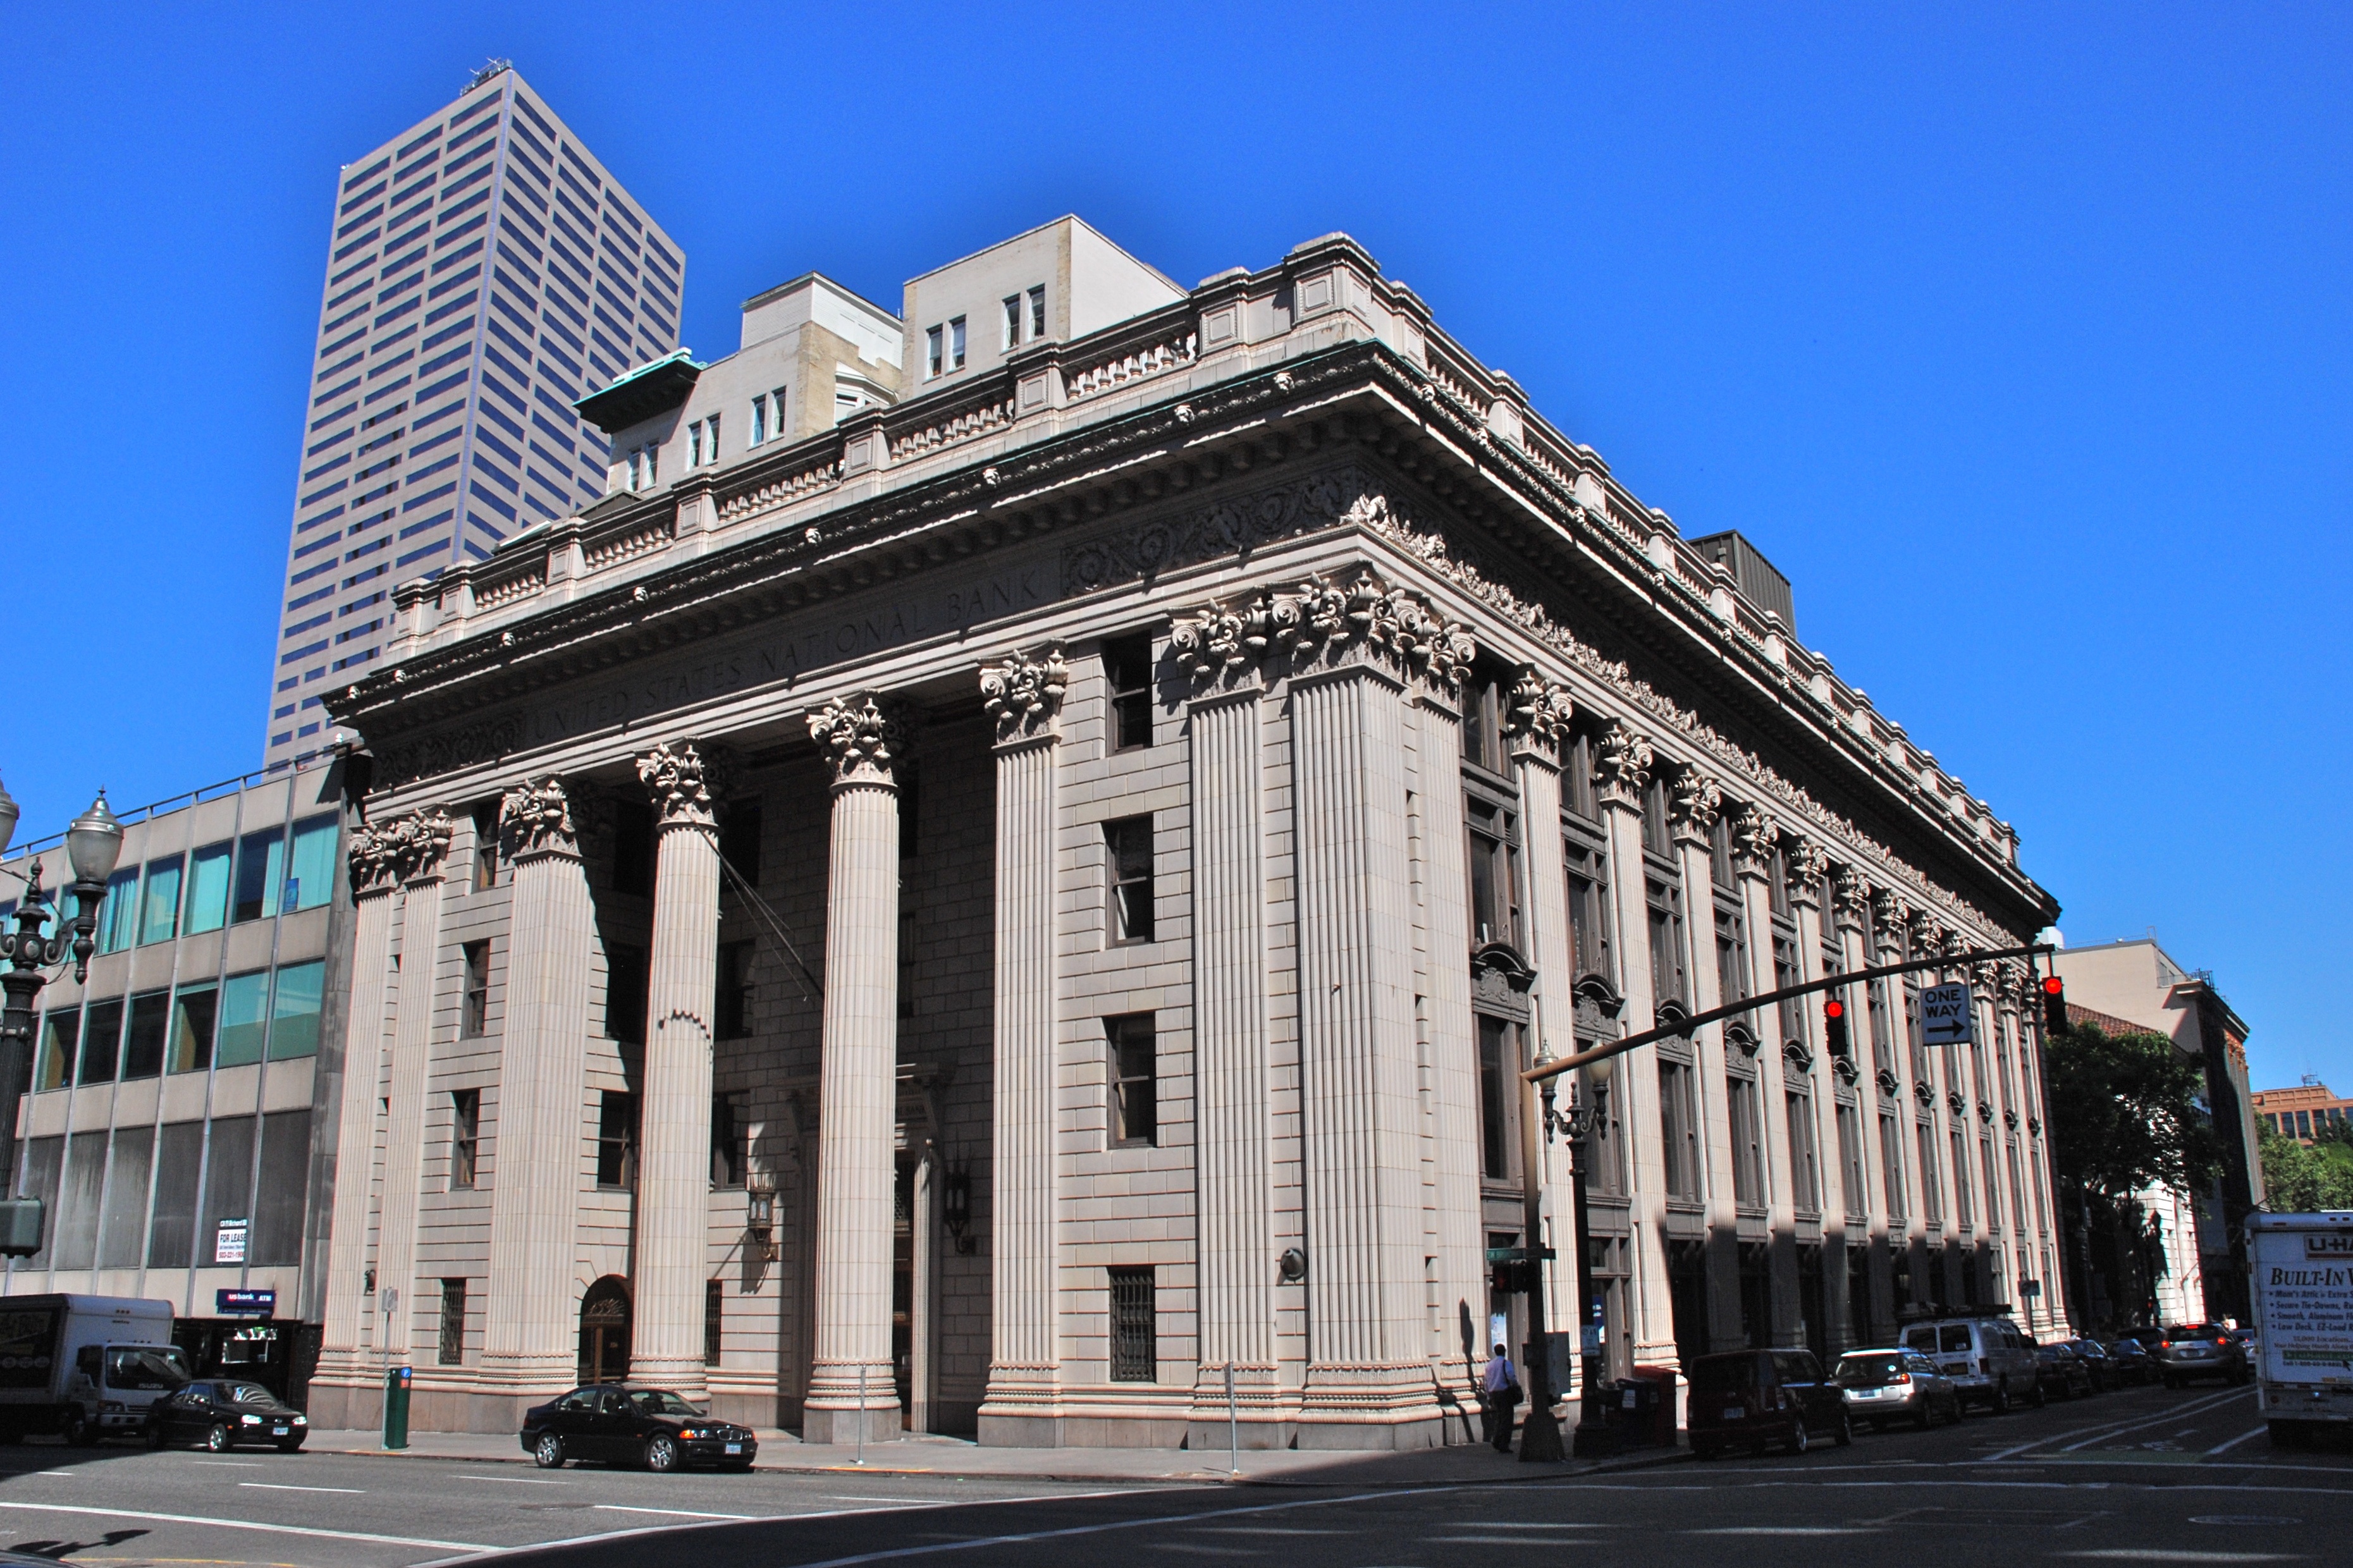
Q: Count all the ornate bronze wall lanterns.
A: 2